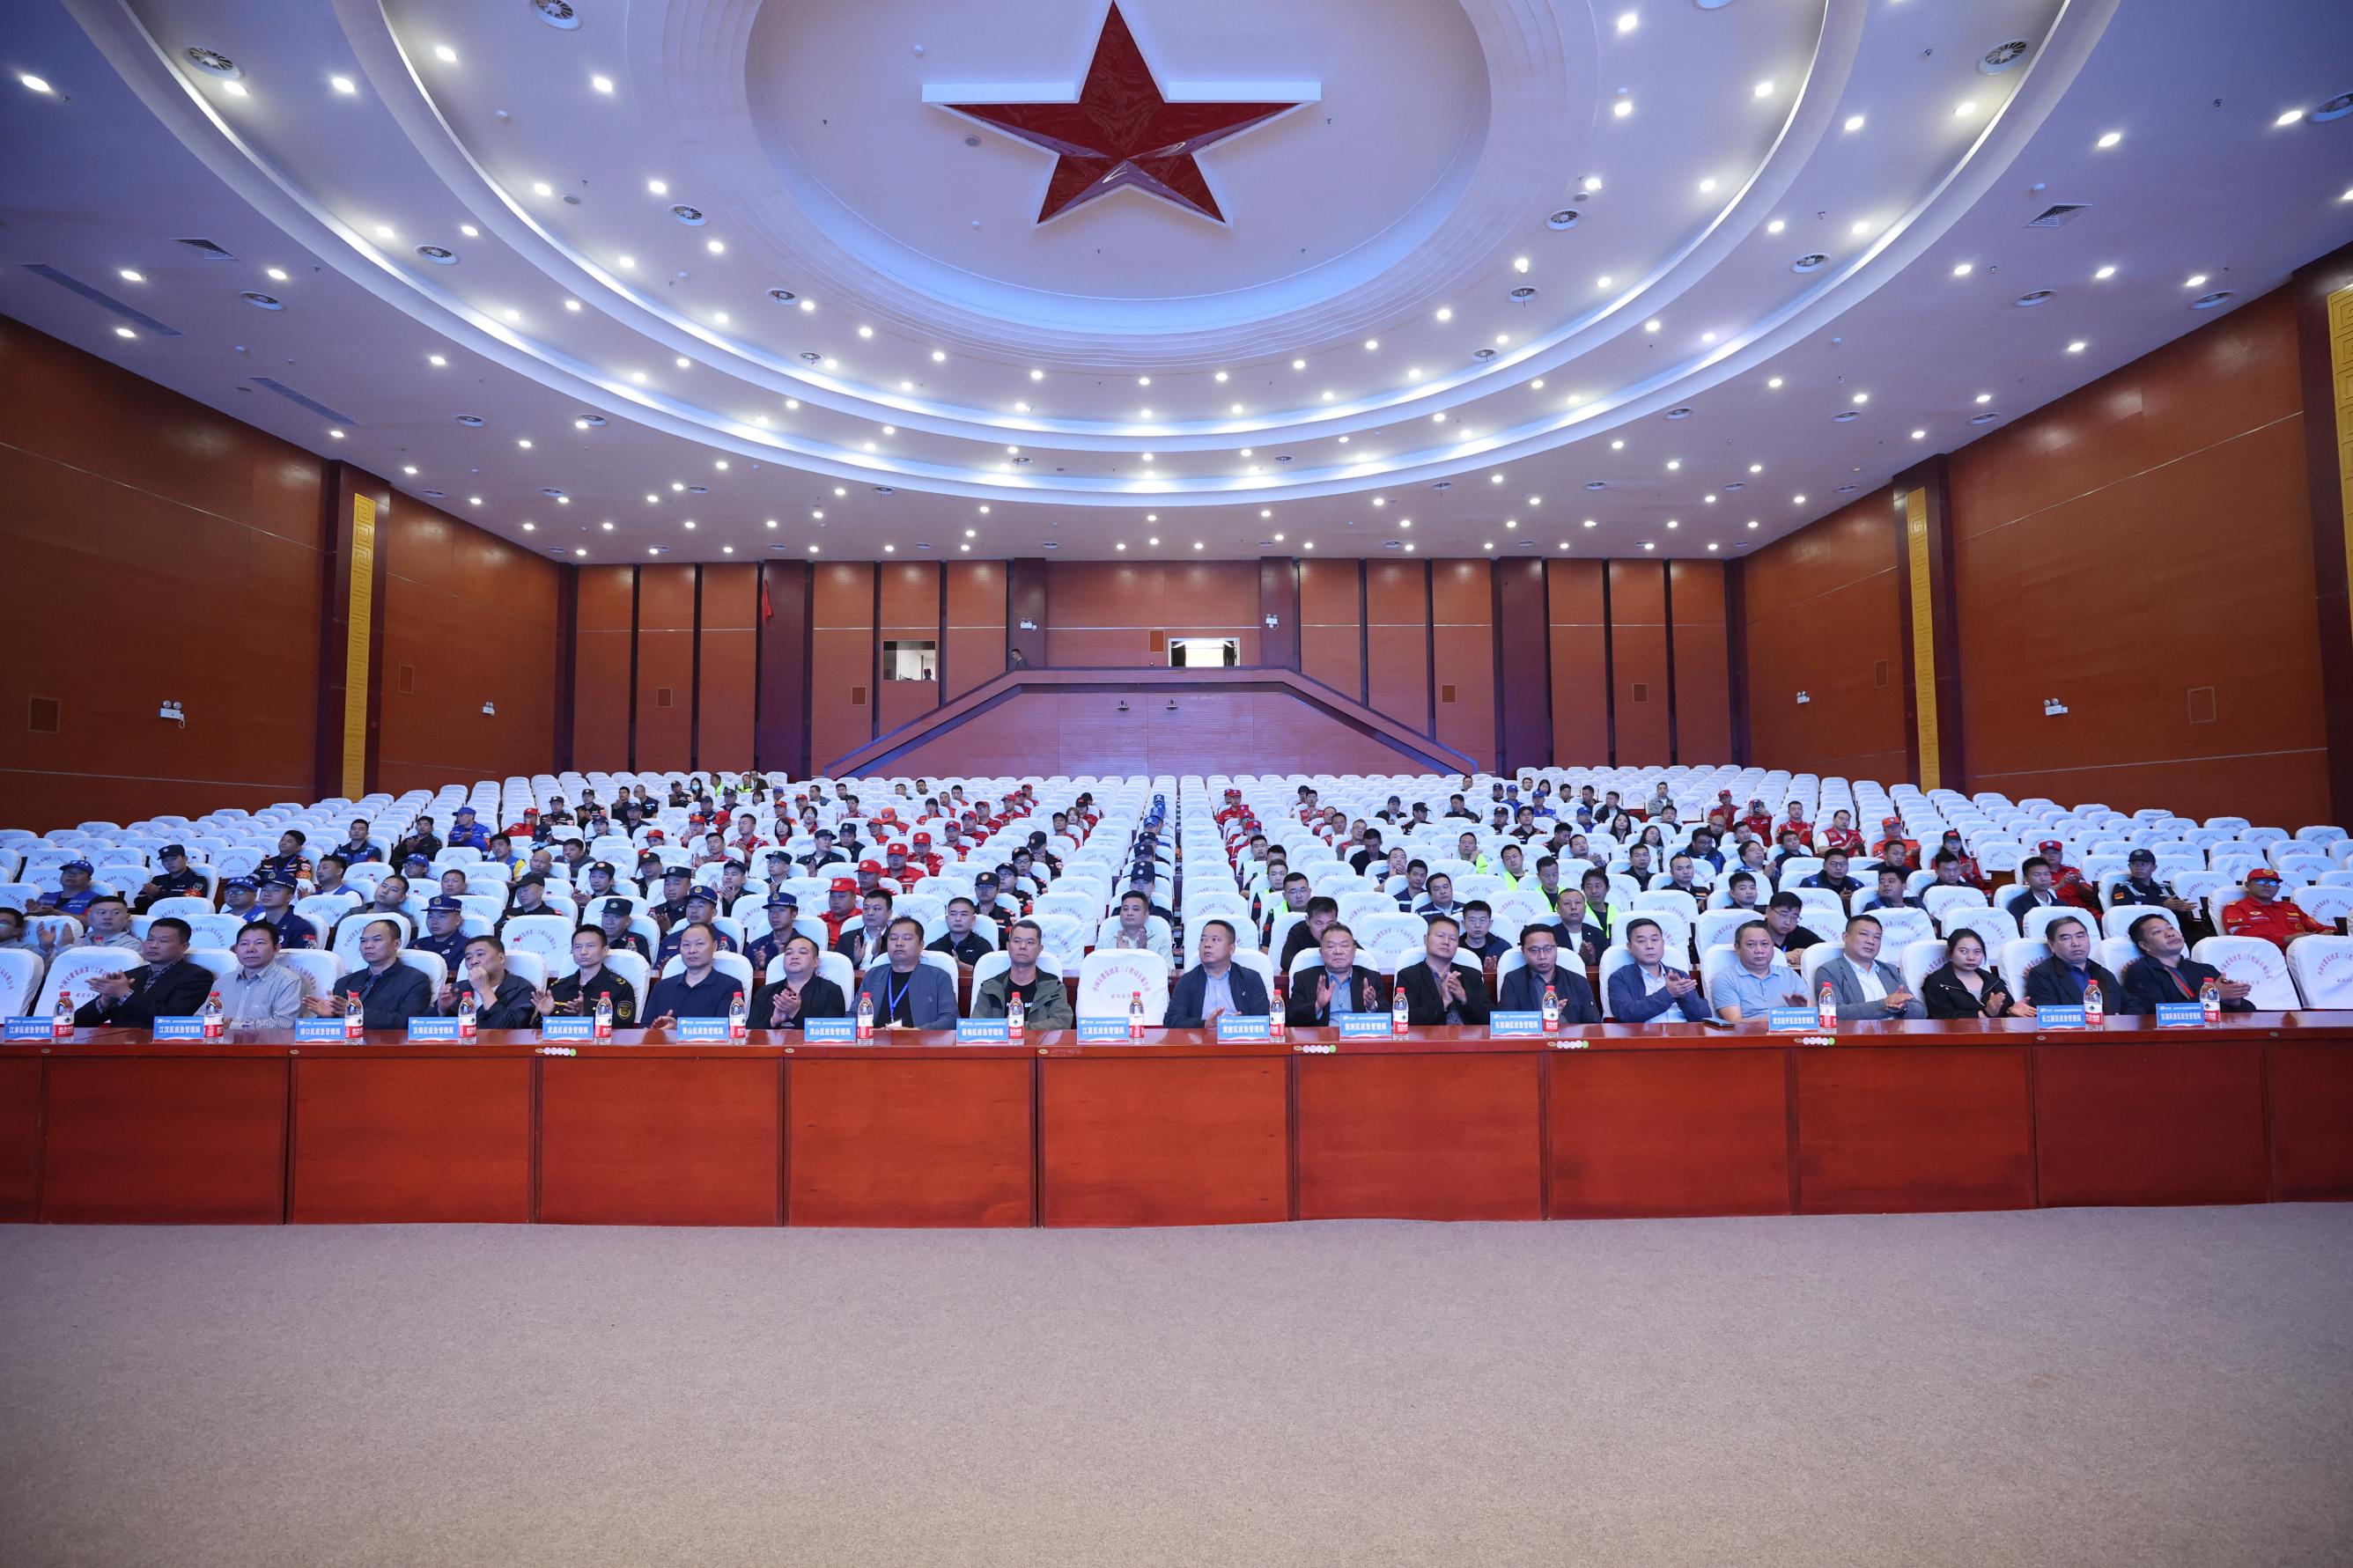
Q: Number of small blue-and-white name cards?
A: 15